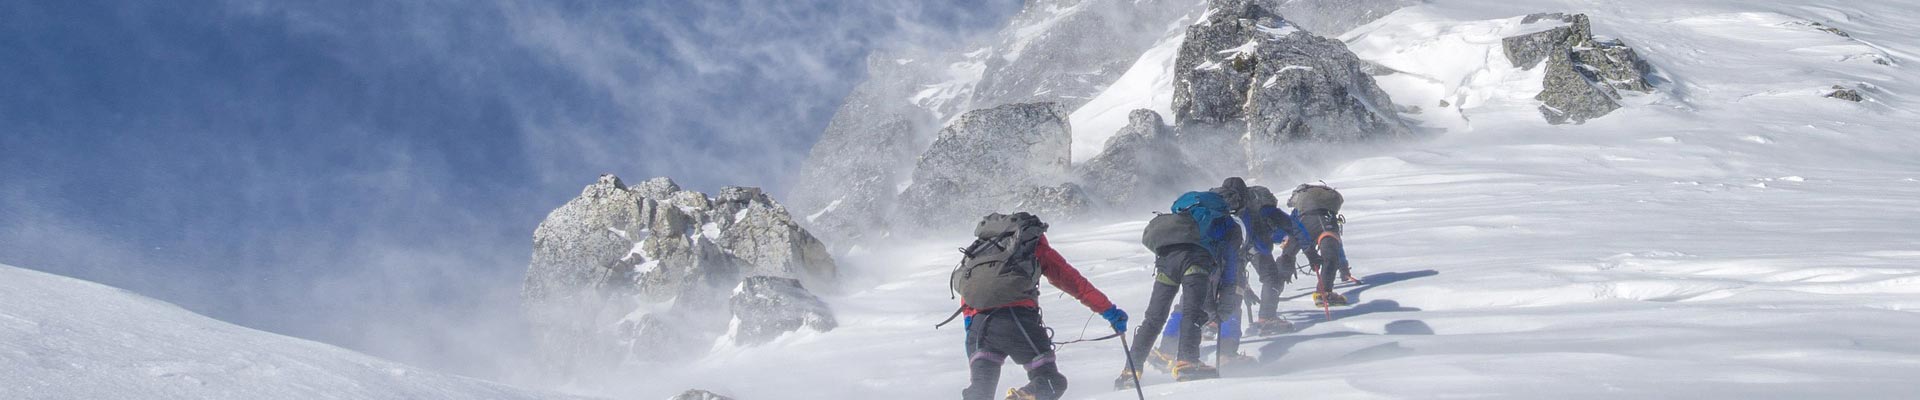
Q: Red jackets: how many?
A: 1